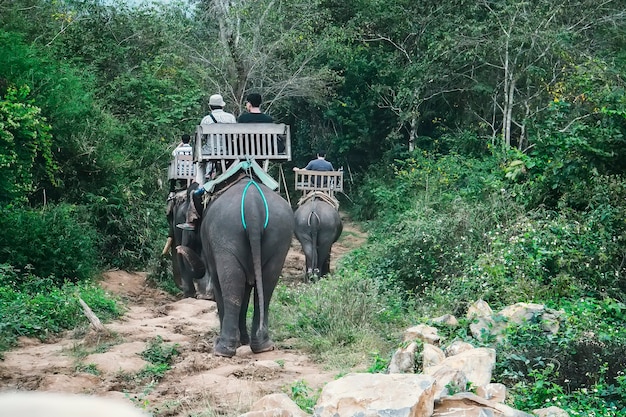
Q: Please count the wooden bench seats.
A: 3